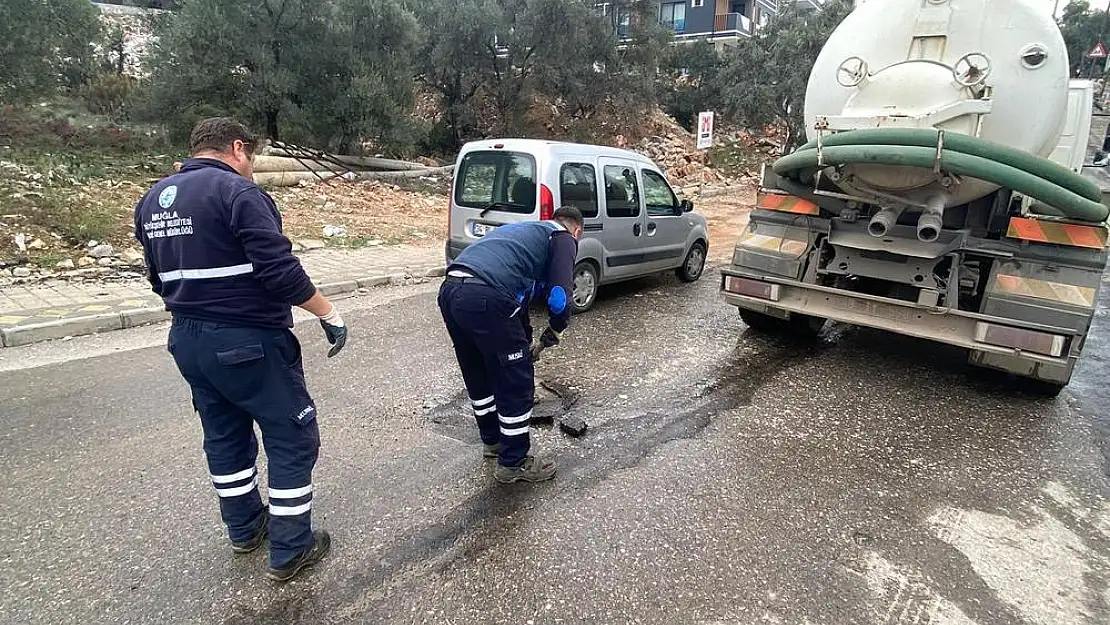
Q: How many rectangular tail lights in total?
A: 2